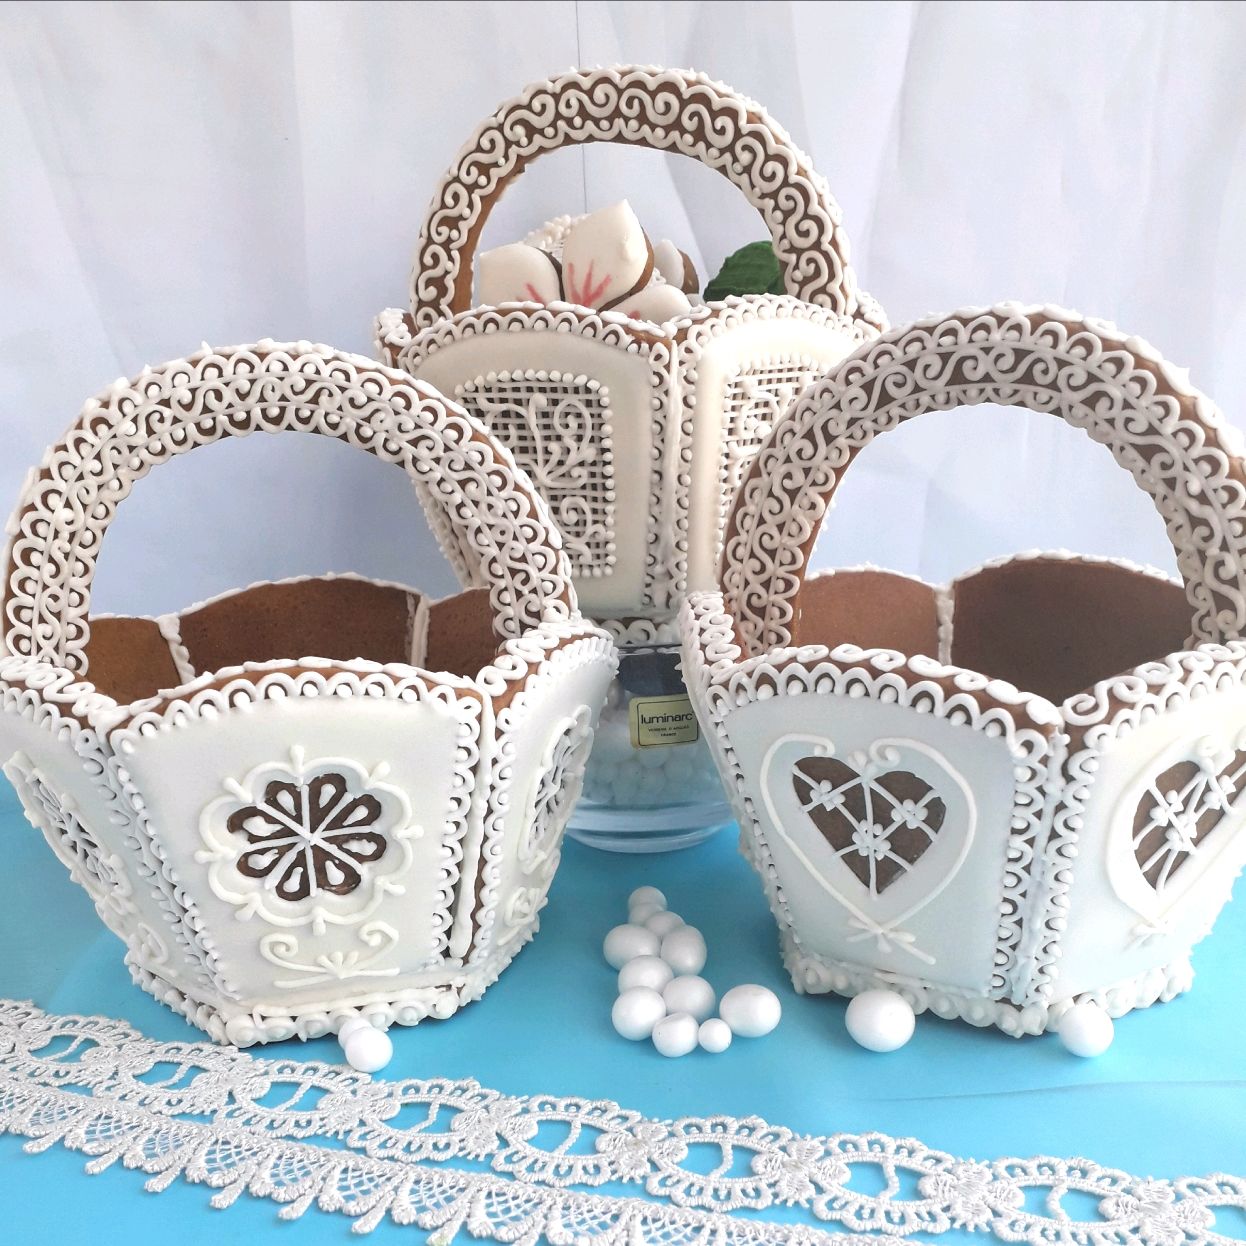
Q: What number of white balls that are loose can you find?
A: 15